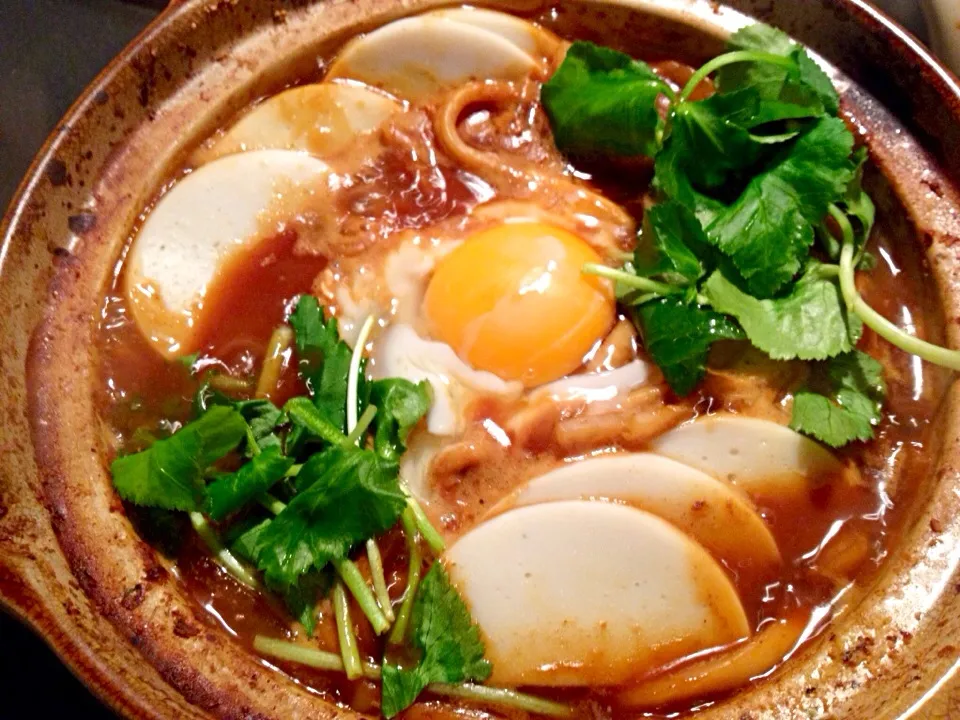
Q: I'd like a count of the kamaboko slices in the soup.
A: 7